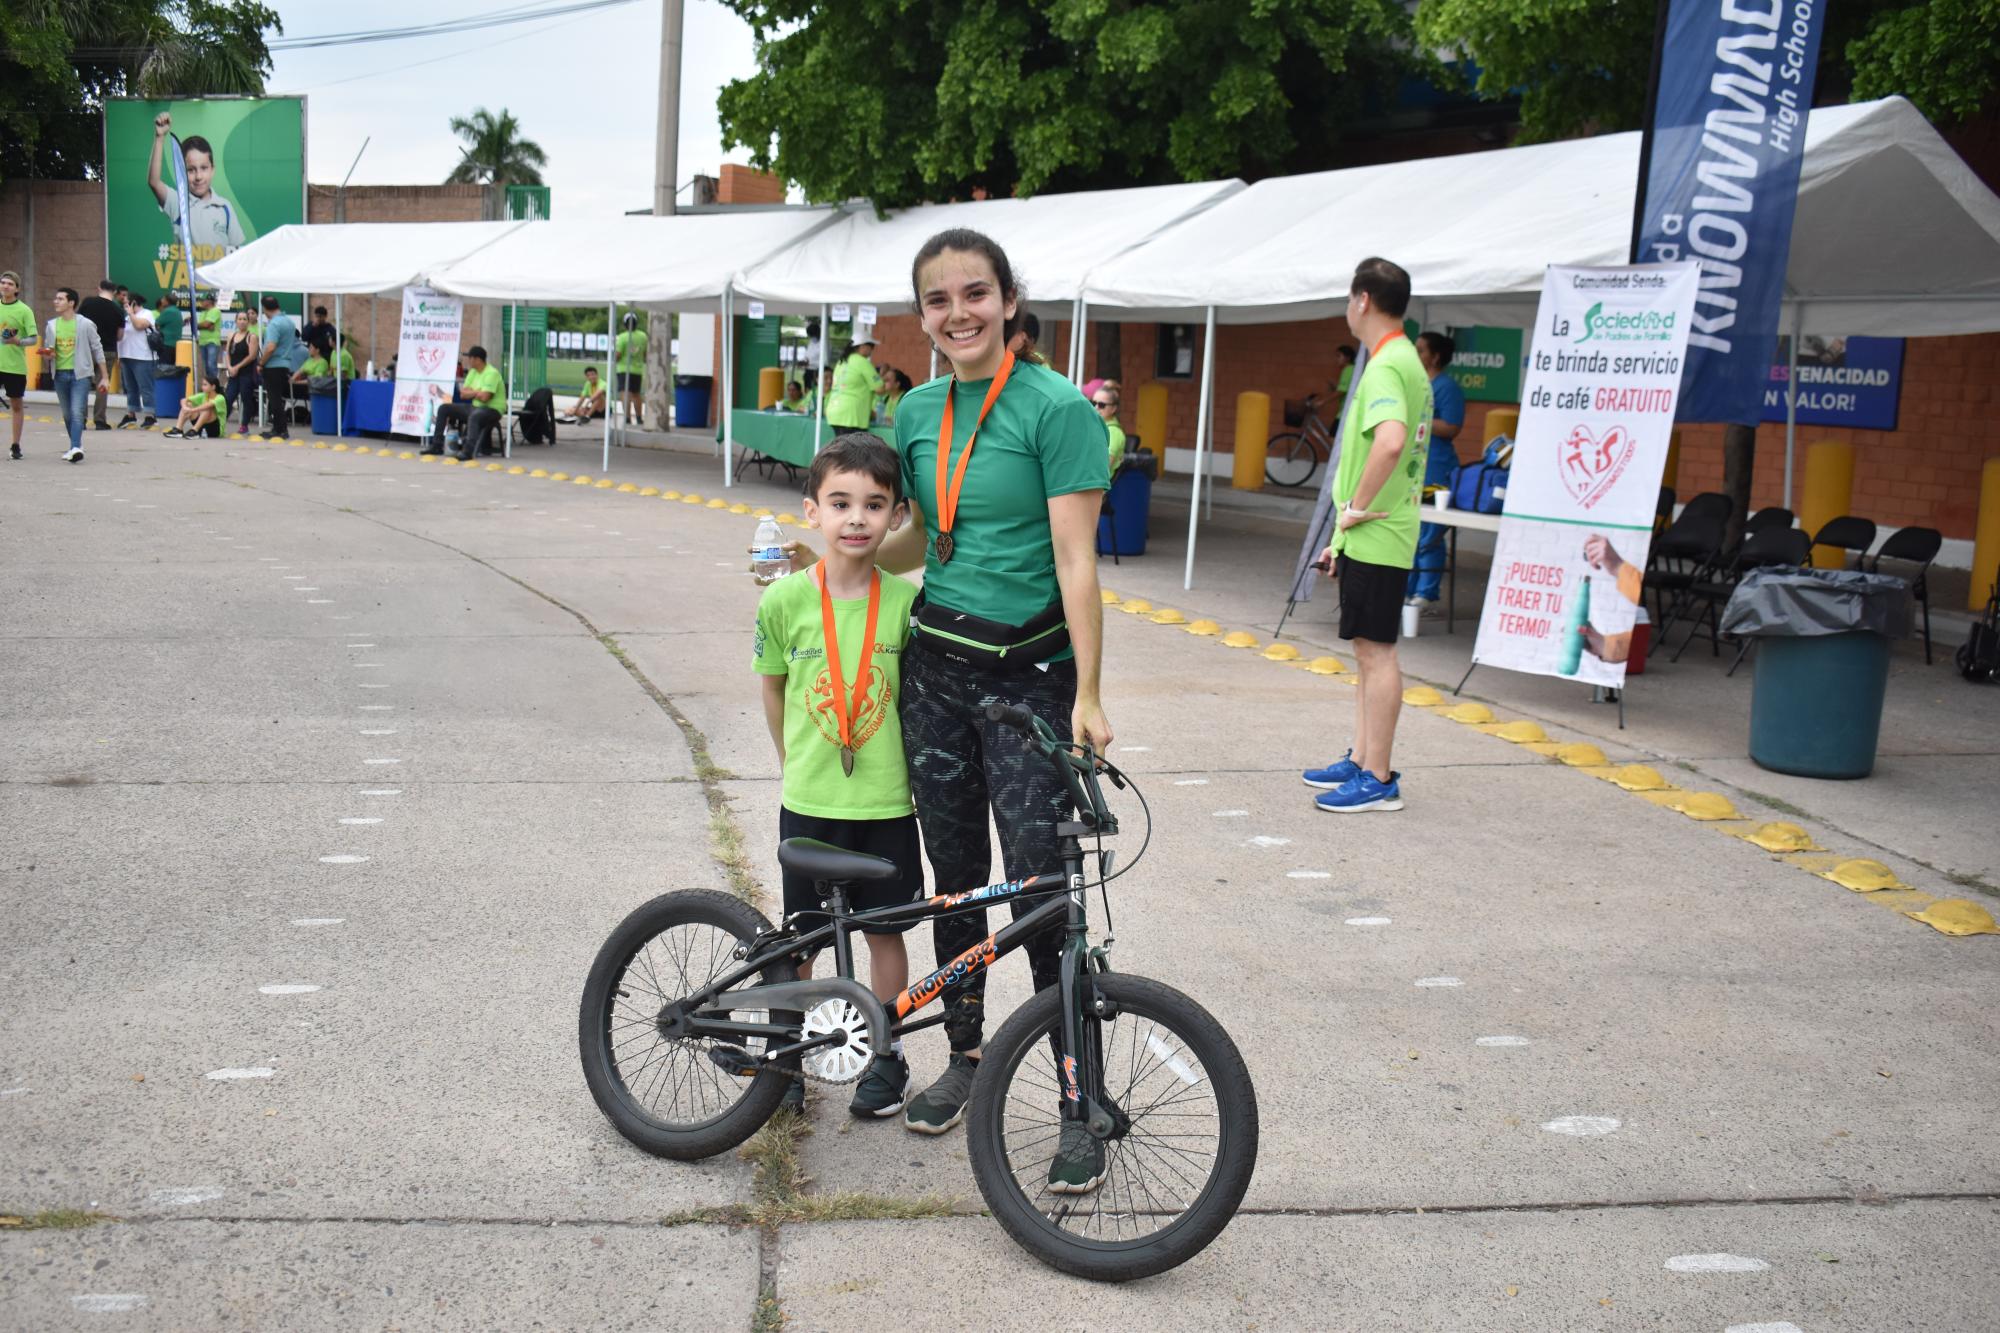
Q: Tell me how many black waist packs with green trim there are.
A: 1